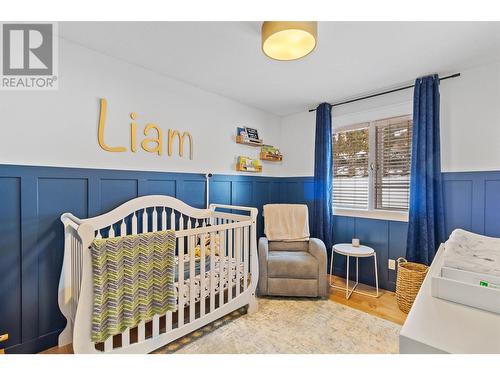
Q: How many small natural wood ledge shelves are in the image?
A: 3